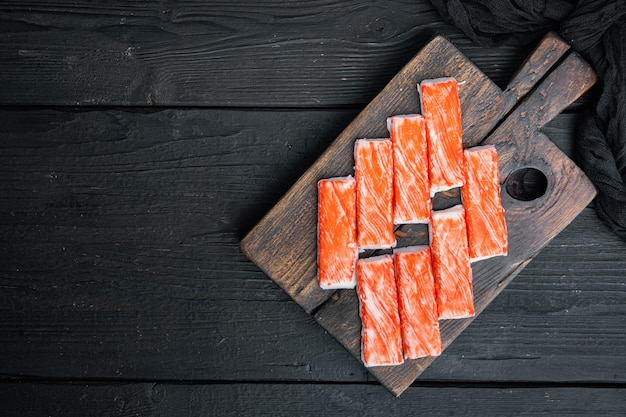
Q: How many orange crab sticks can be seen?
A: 8